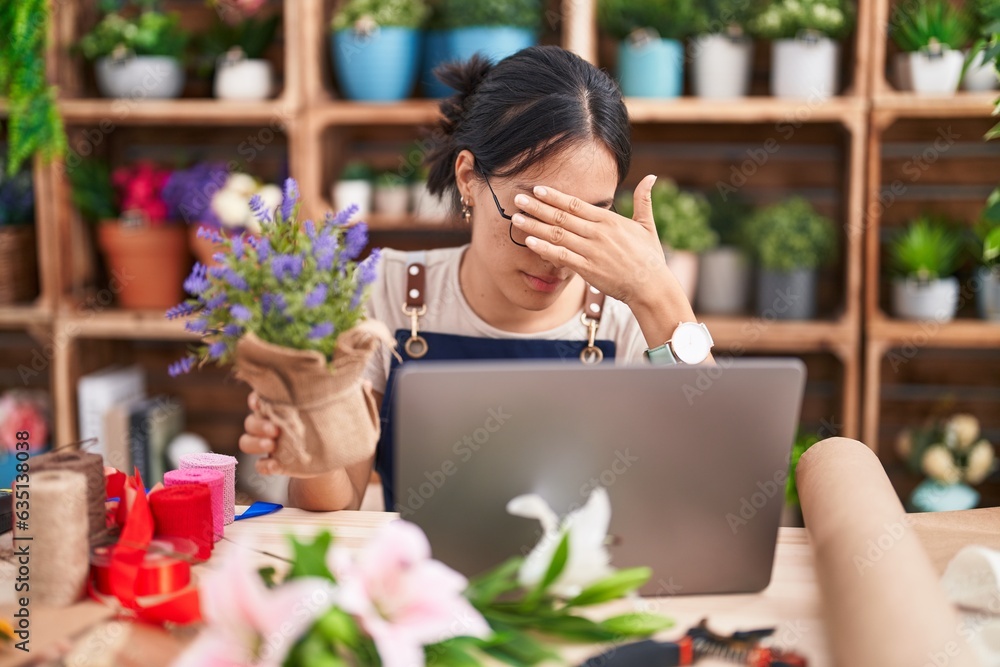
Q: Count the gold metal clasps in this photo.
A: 2